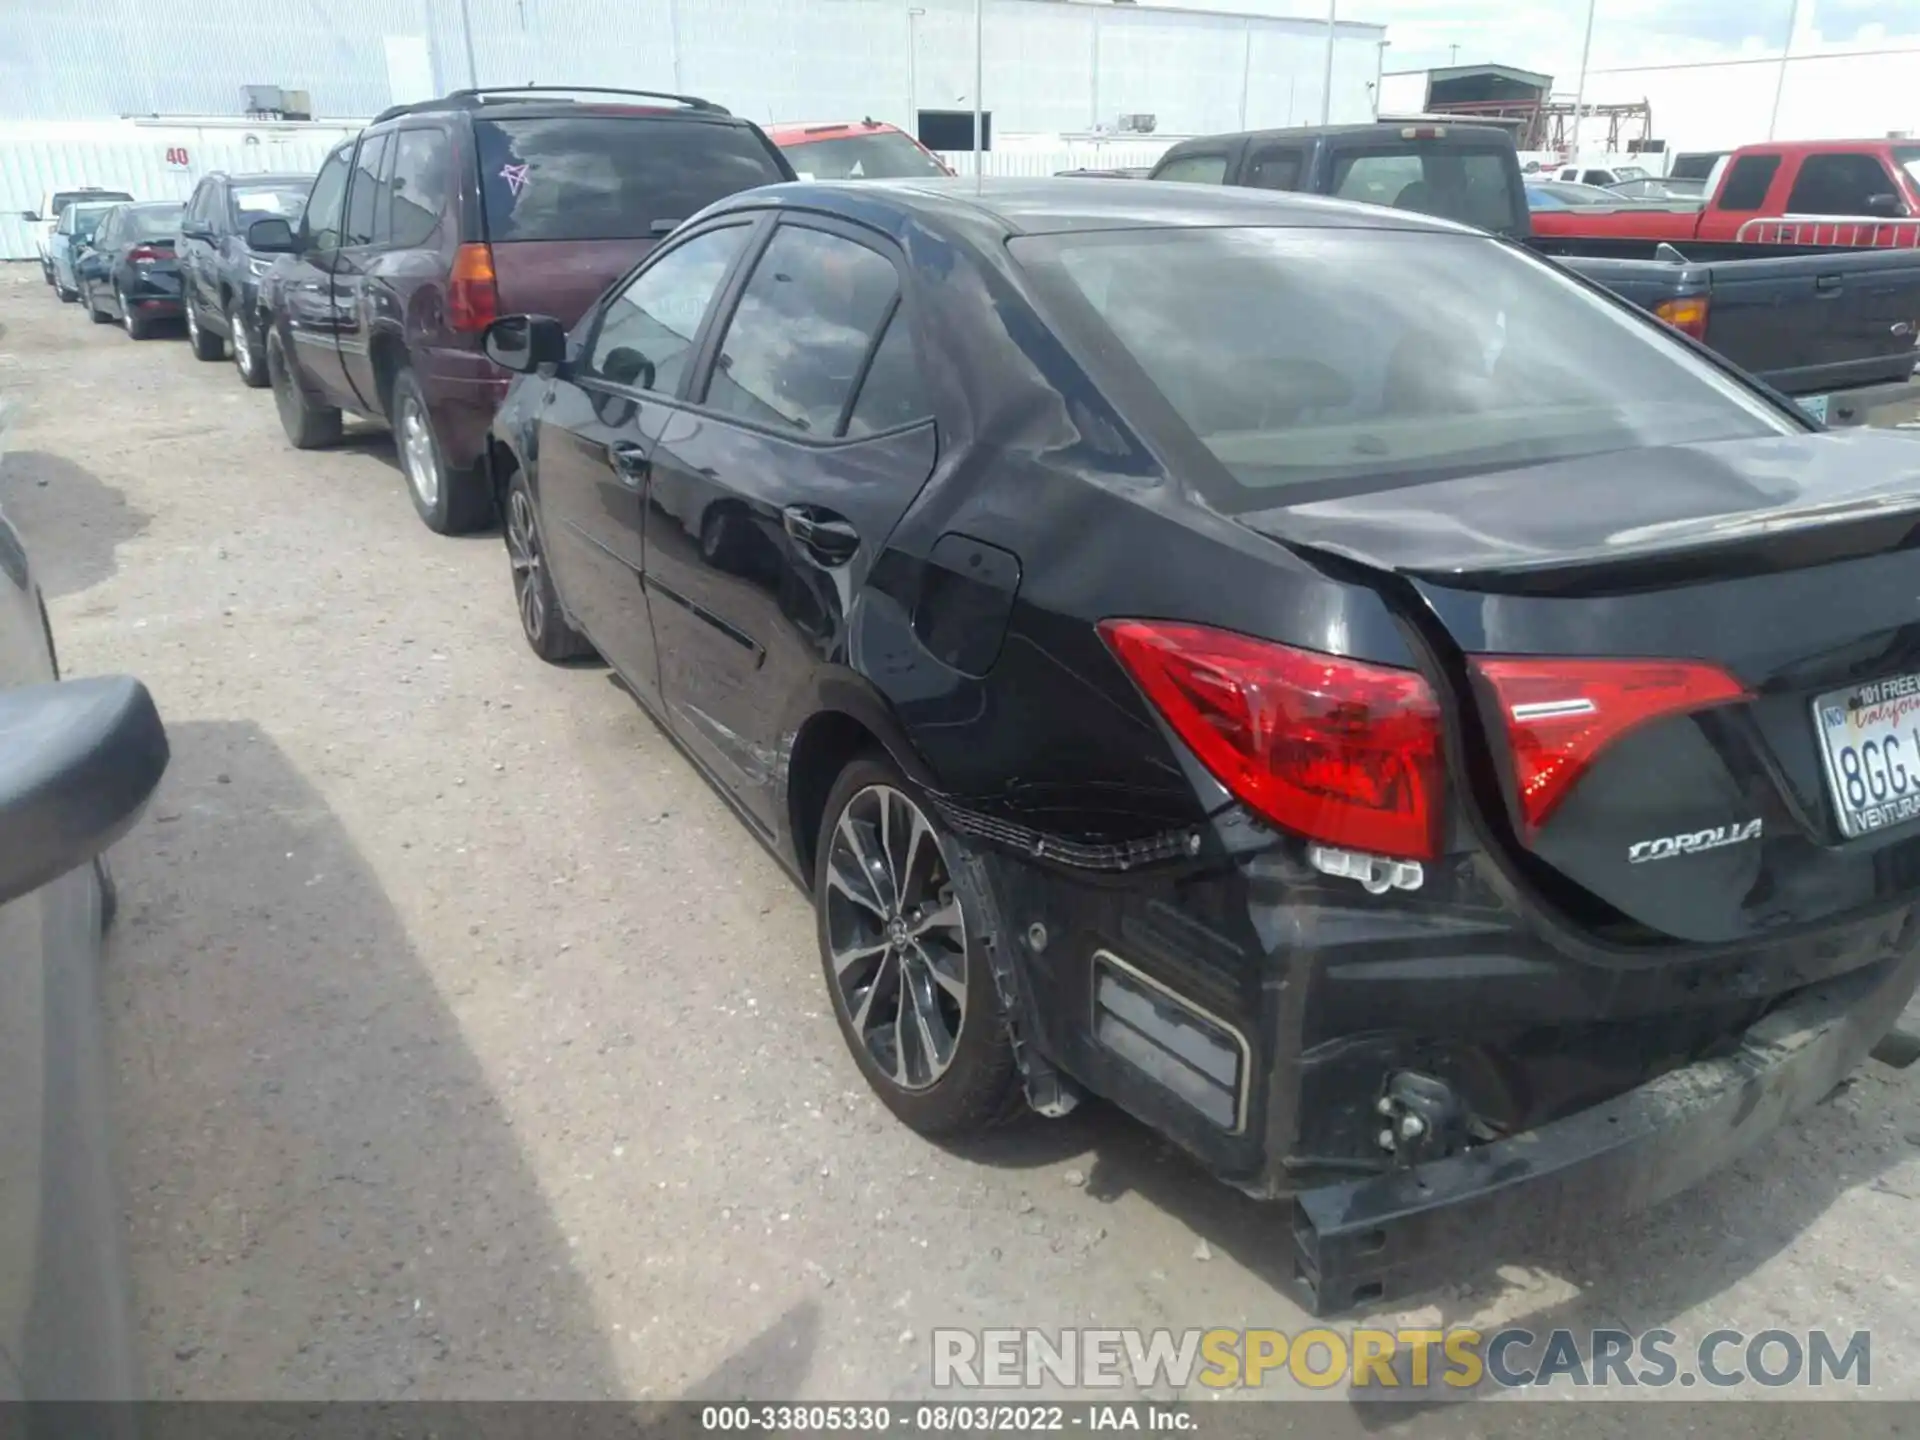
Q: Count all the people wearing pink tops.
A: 0